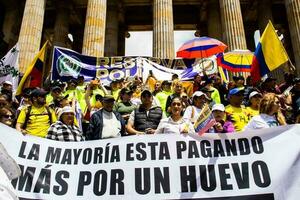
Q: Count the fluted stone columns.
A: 5